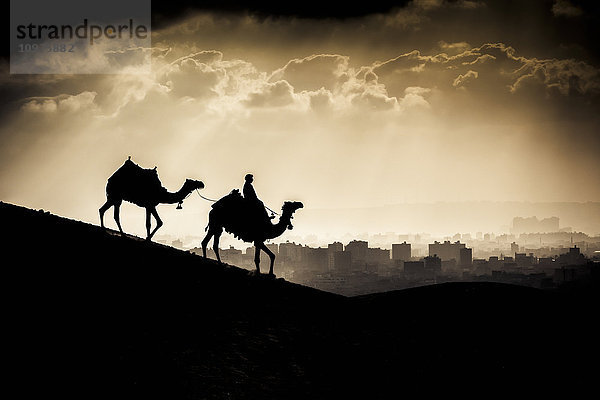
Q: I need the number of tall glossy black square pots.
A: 0